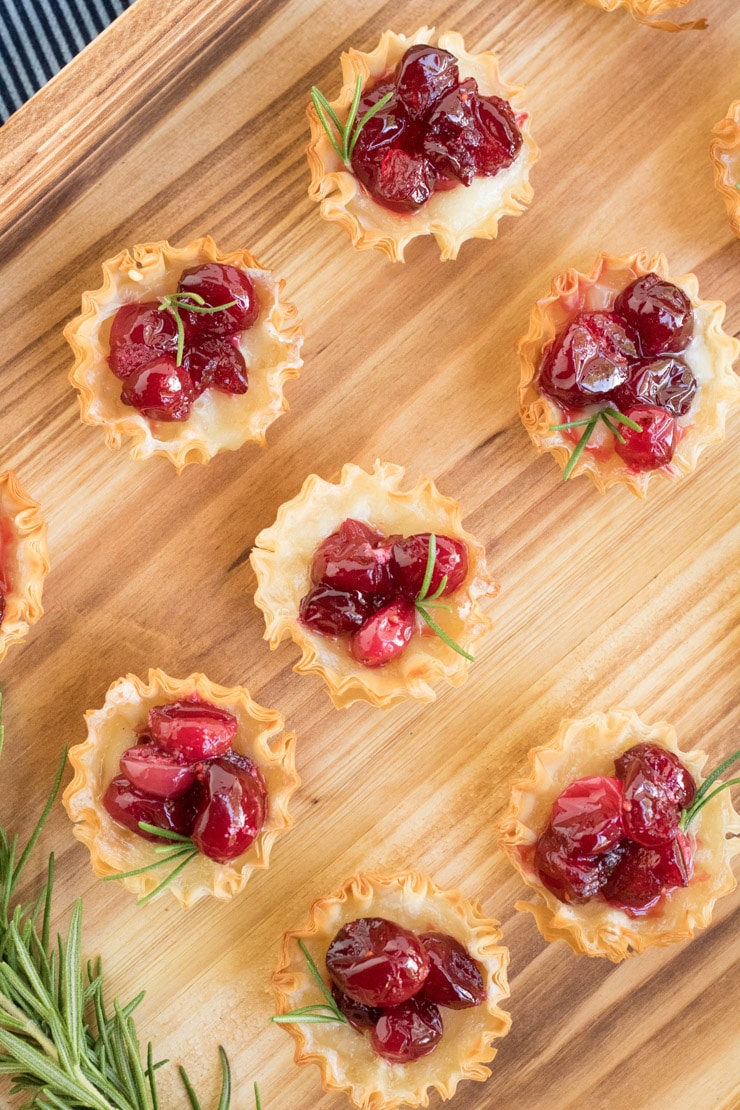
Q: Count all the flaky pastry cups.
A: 10